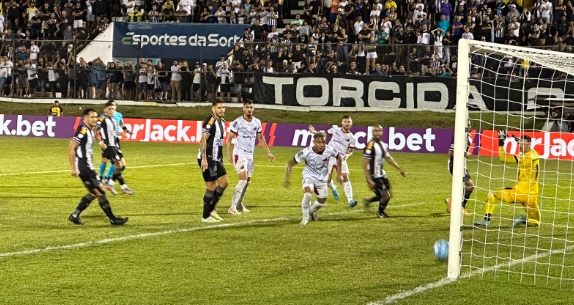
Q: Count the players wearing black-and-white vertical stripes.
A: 5